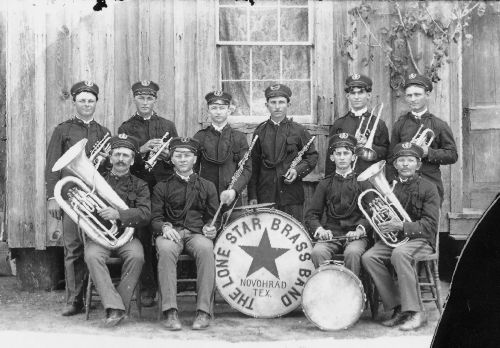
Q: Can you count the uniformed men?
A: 10